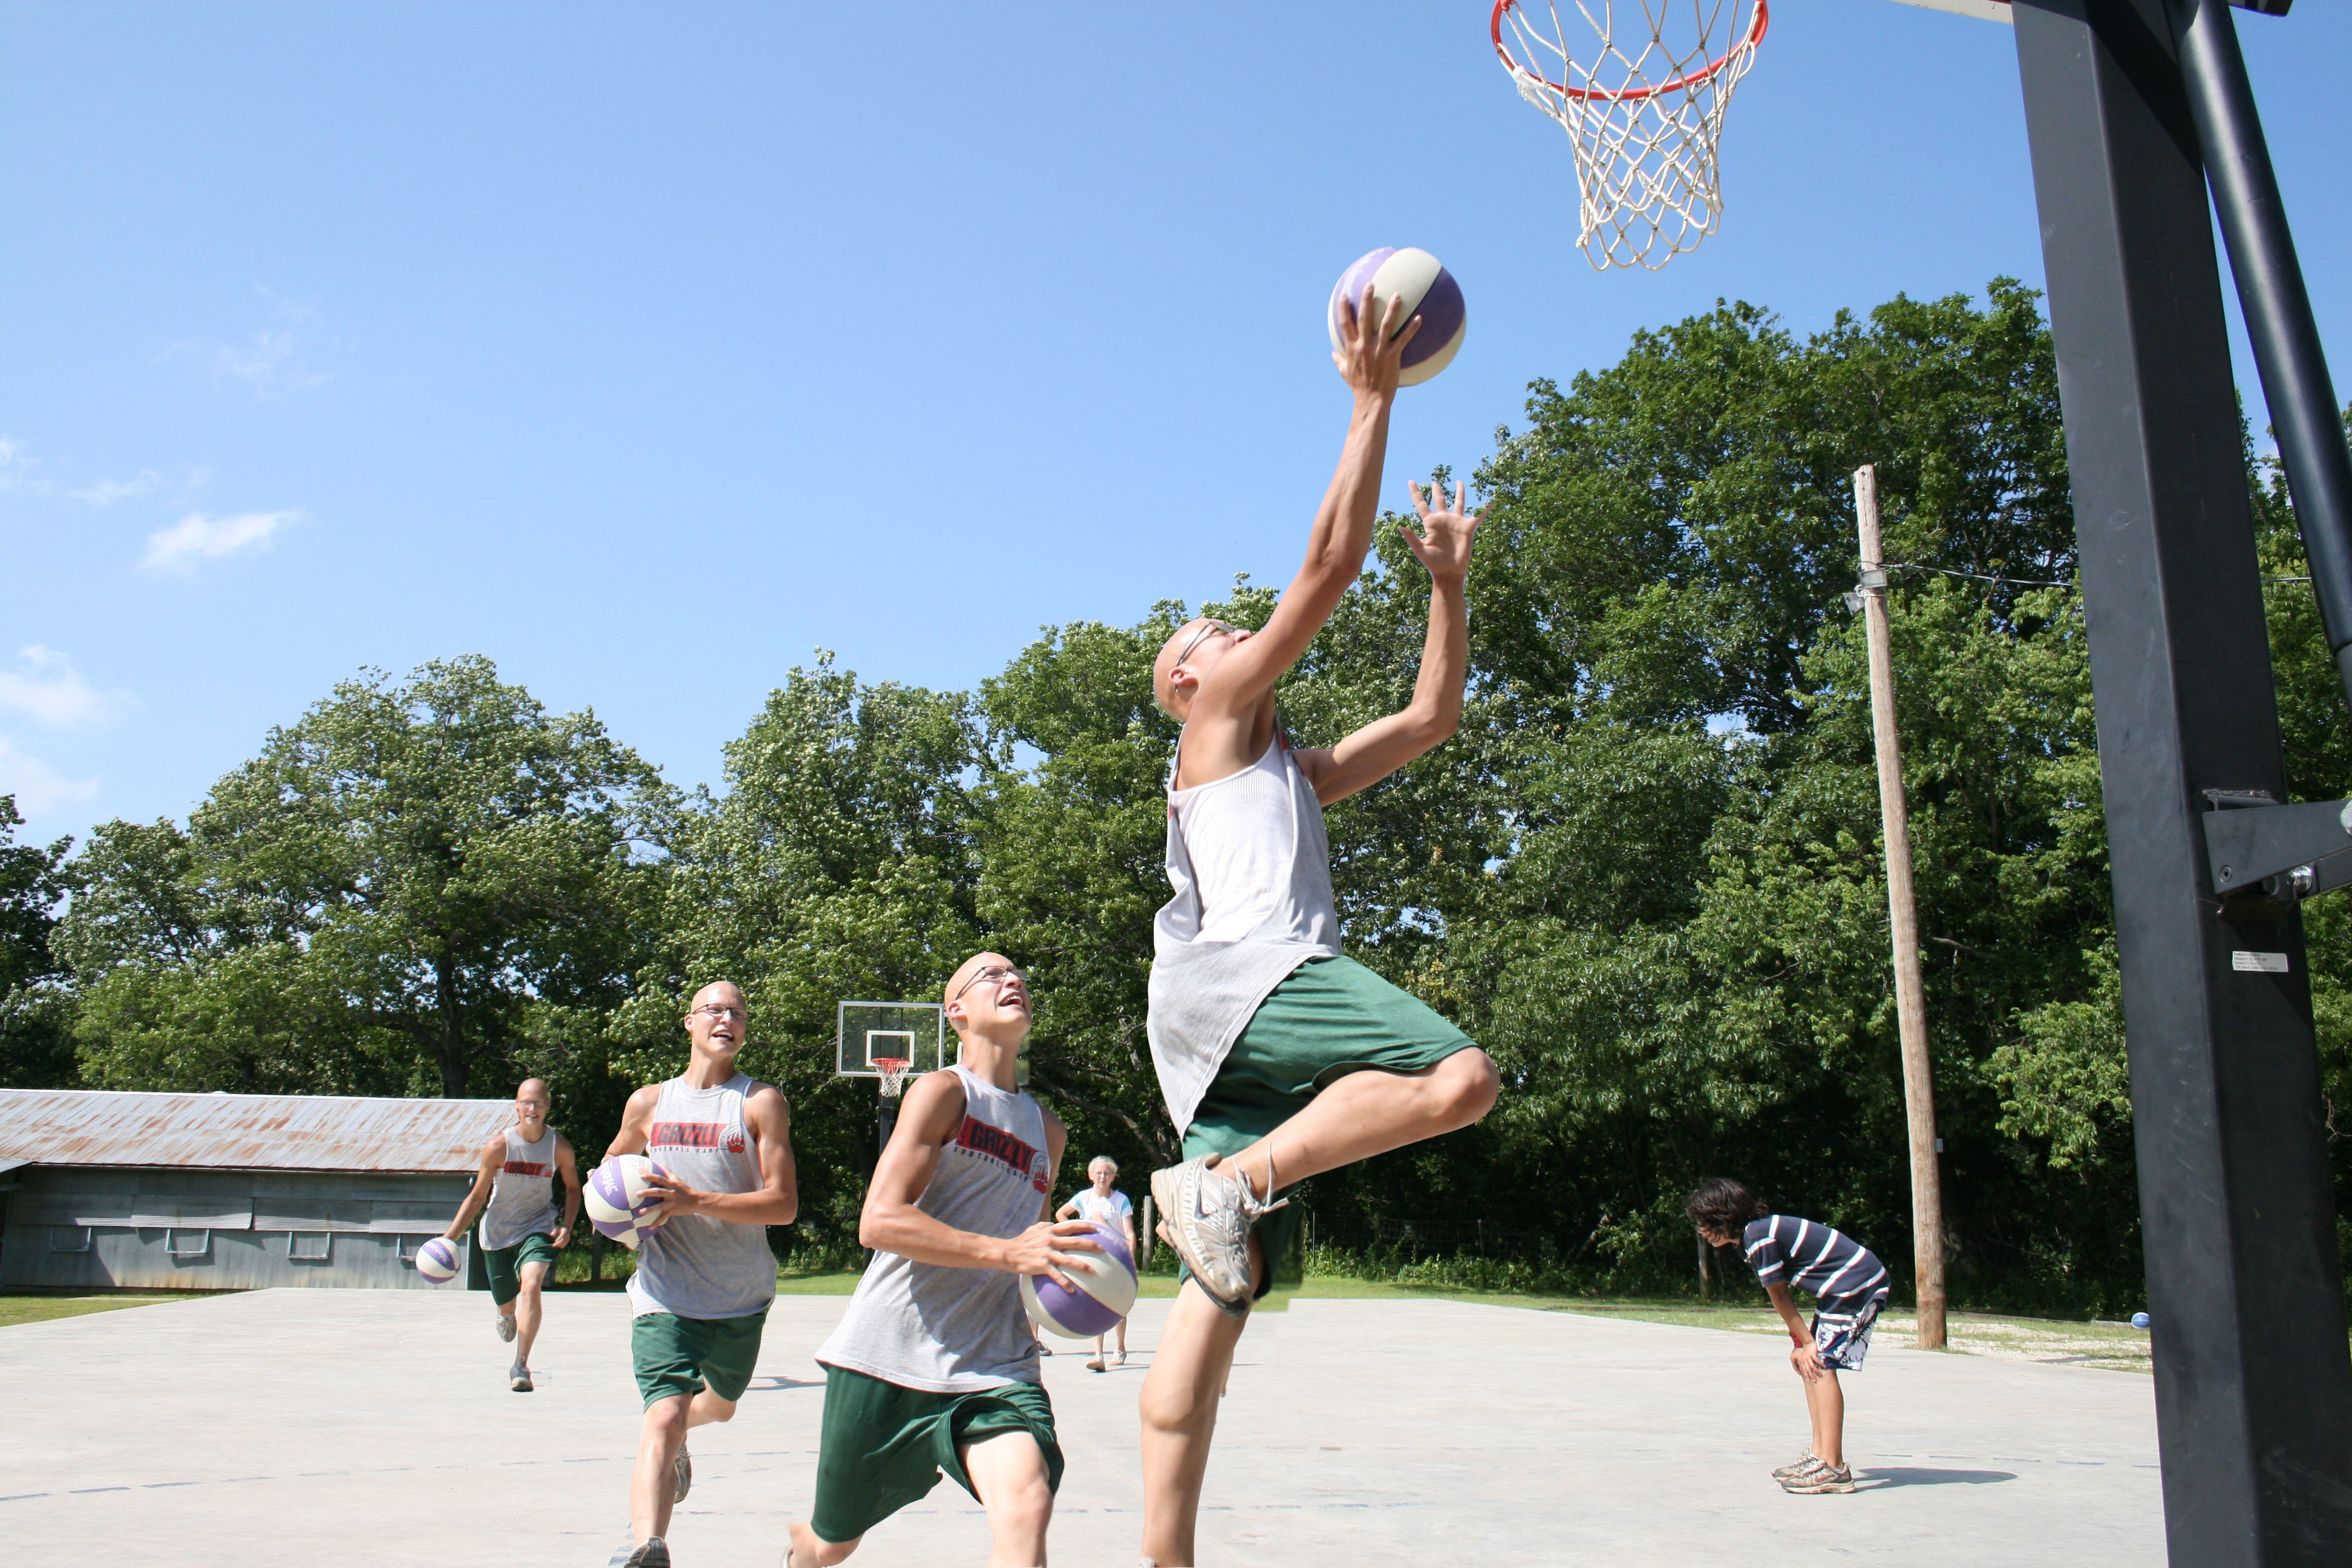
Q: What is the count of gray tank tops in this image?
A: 4